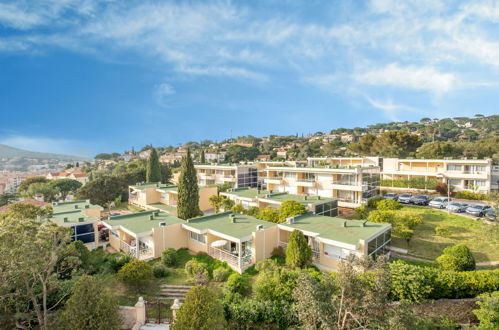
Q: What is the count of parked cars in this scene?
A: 7